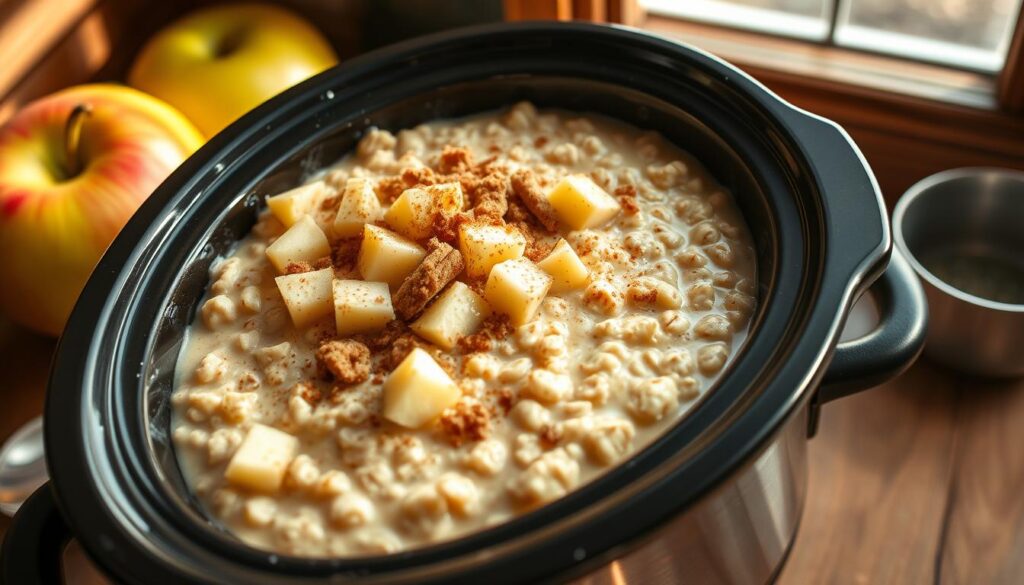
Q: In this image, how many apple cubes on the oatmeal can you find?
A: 14